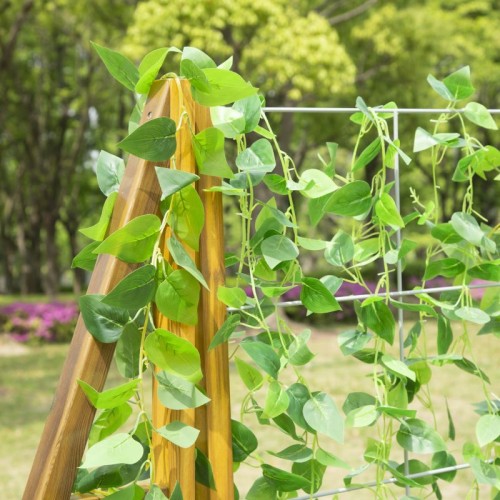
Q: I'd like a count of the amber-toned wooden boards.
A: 3